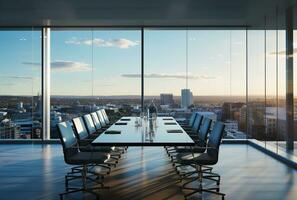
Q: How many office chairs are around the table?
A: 10